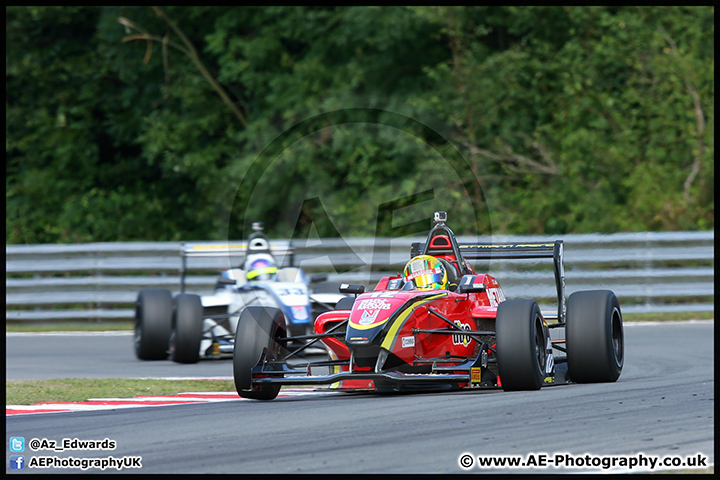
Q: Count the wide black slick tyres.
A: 5